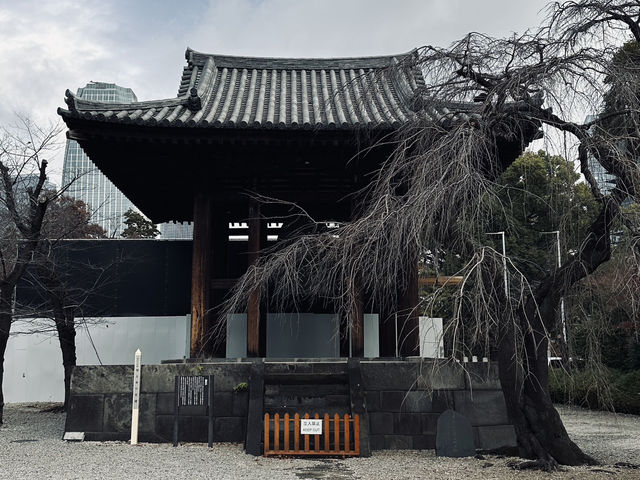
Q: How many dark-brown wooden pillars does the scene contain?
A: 4